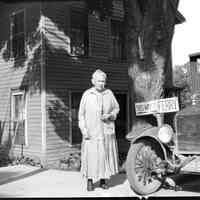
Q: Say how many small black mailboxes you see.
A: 0